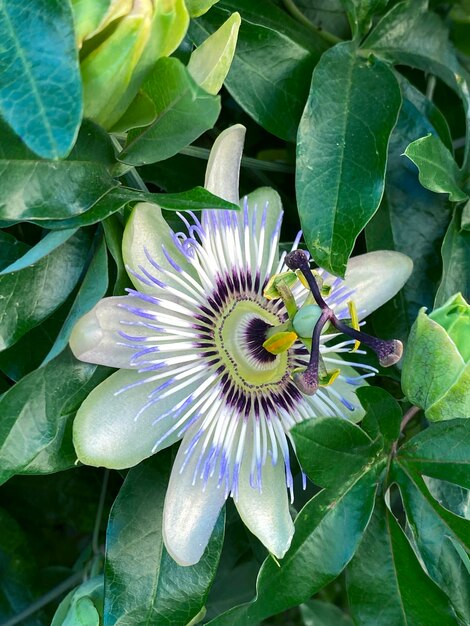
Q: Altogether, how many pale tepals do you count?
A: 9